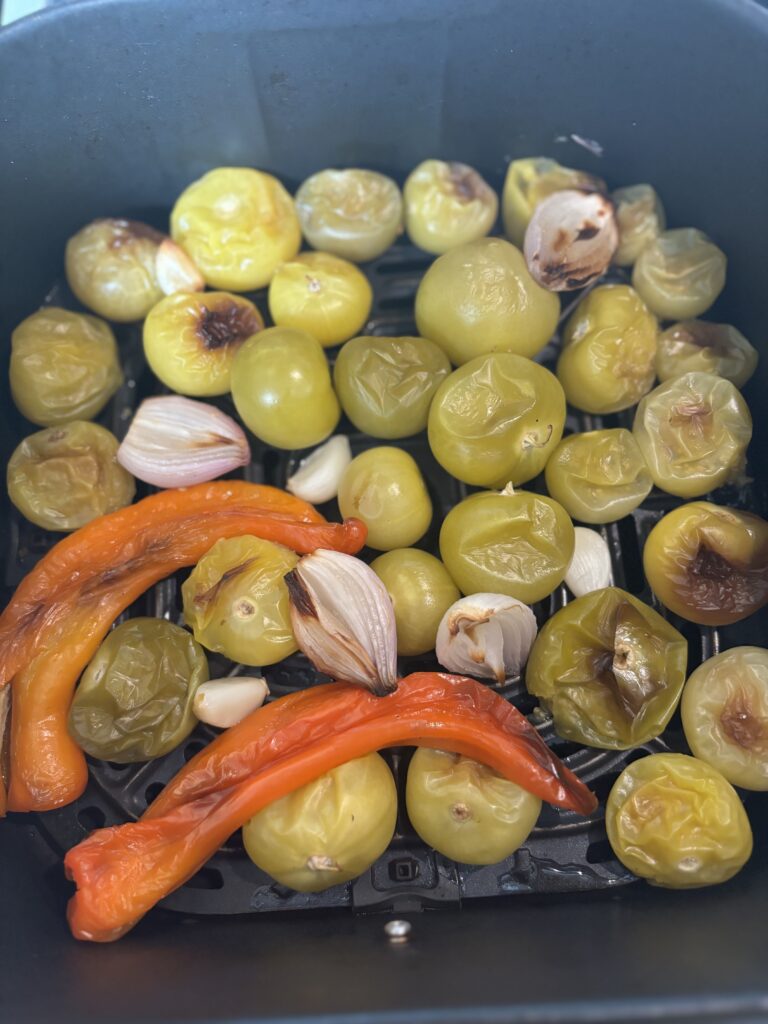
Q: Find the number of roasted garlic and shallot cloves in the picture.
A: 8